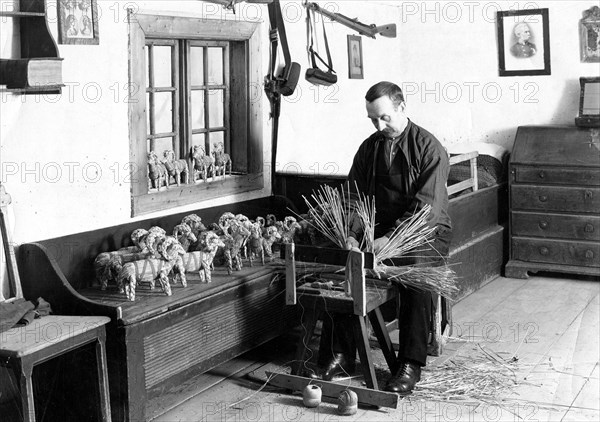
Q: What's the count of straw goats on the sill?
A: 4